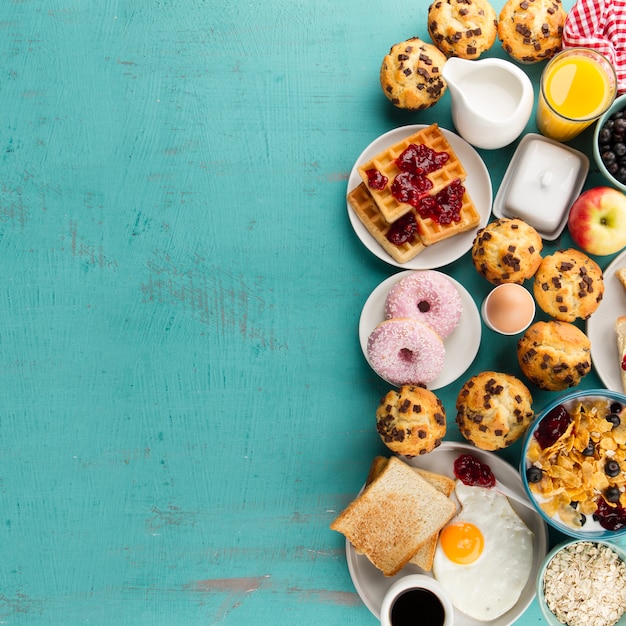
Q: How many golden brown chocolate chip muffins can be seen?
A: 8